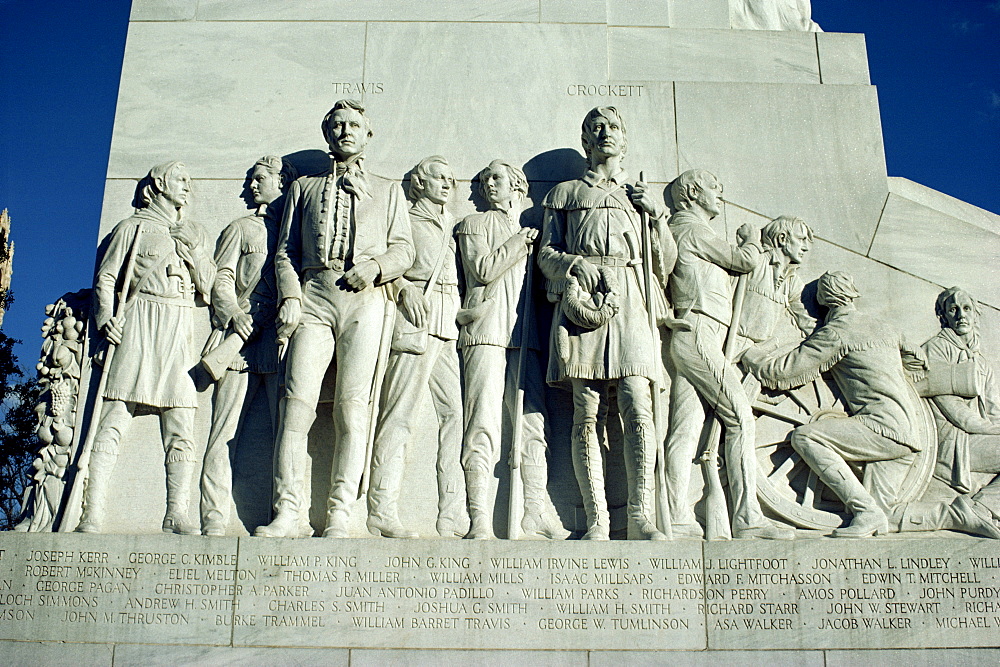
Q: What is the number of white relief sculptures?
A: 10